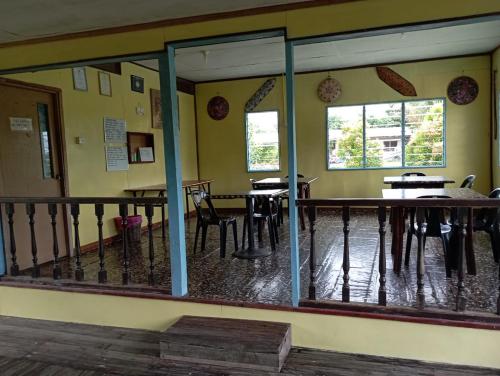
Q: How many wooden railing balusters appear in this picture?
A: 12